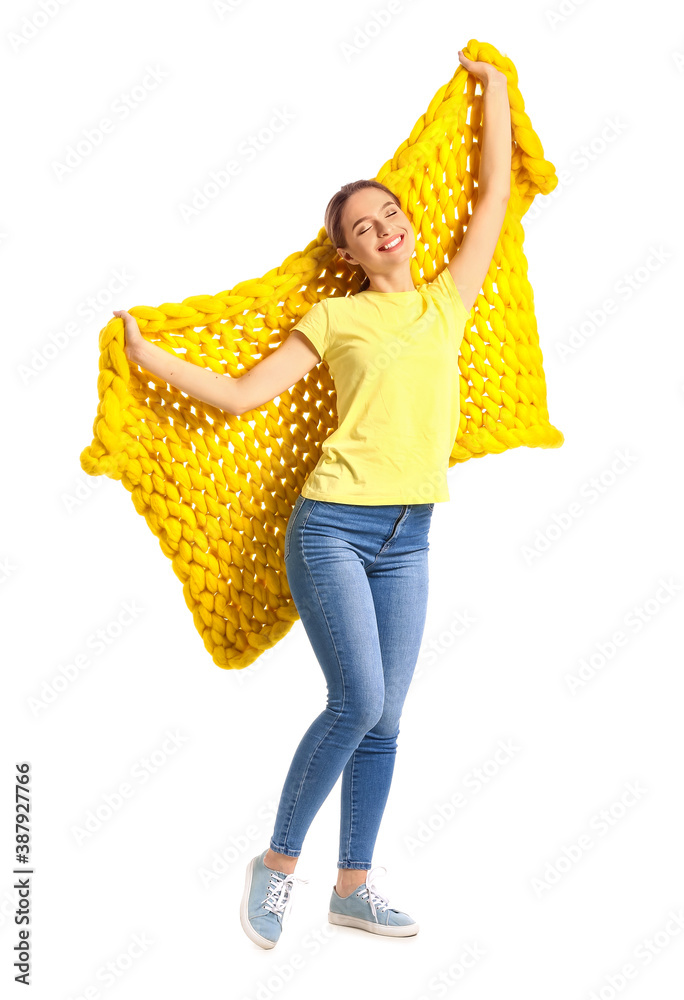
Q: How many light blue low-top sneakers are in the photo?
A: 2